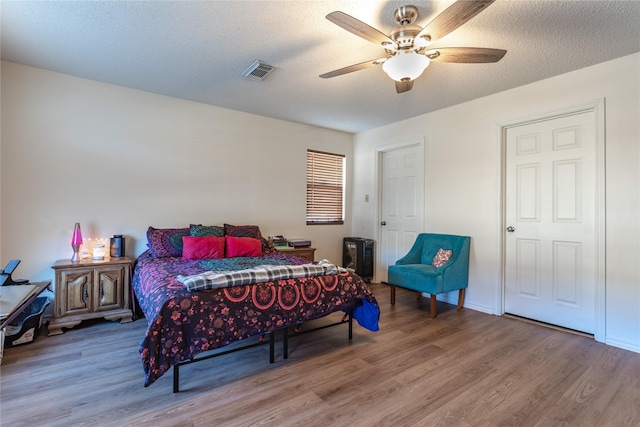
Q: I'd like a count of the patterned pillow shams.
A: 3